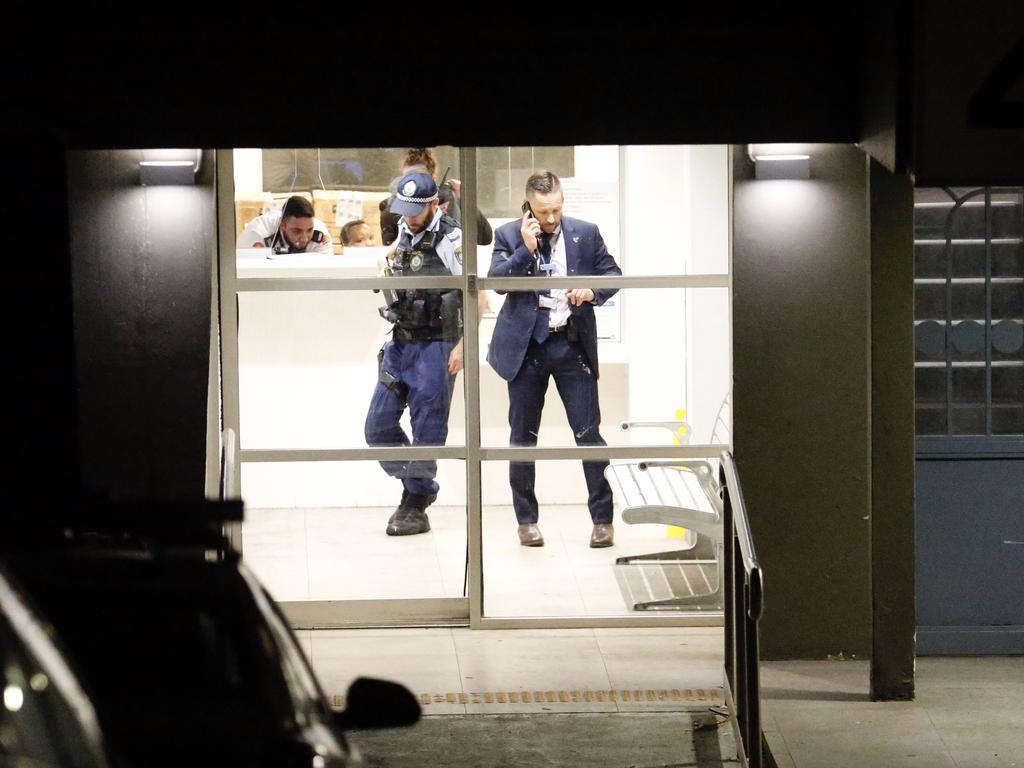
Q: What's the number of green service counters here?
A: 0